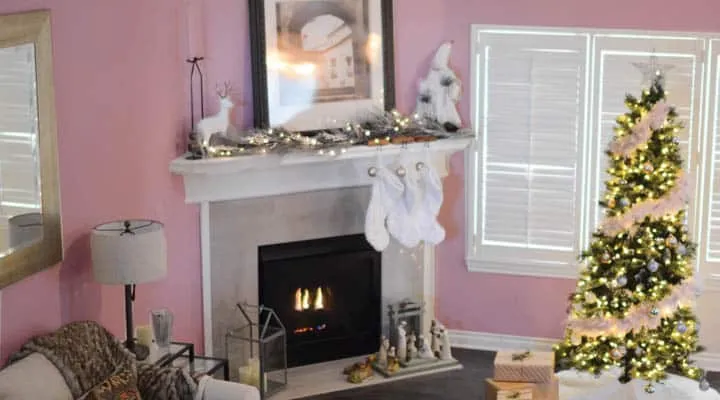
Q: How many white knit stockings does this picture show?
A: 3